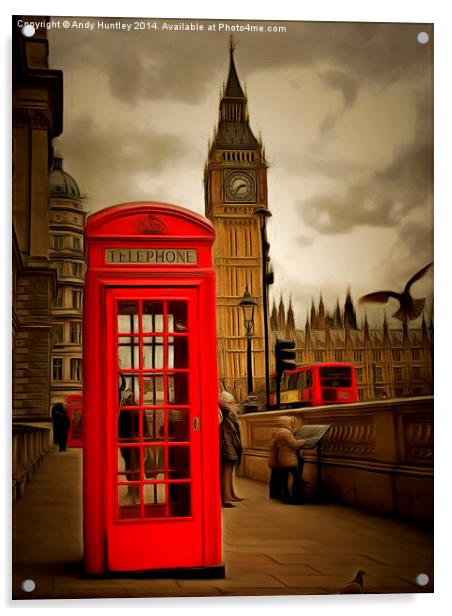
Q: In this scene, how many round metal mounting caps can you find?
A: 4